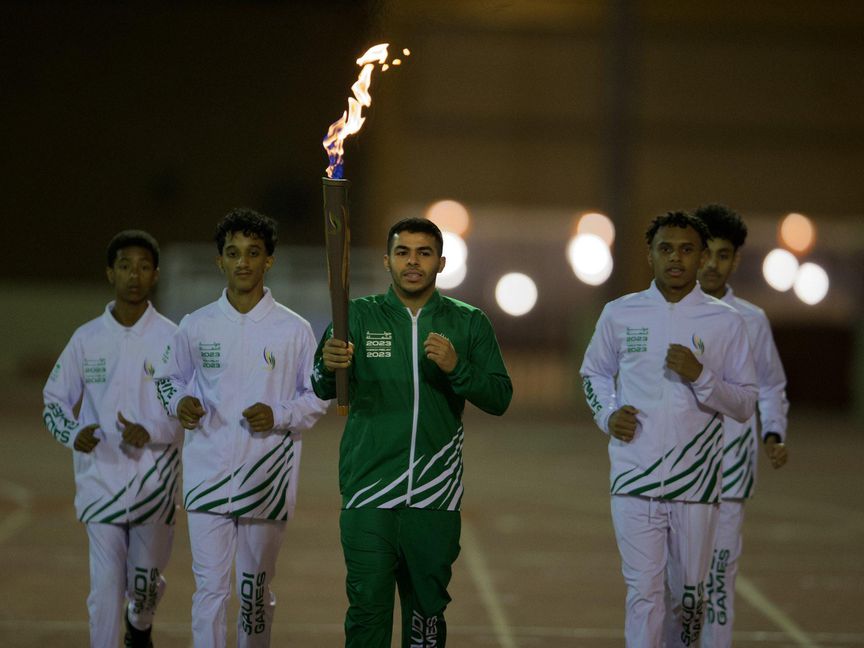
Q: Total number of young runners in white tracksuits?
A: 4